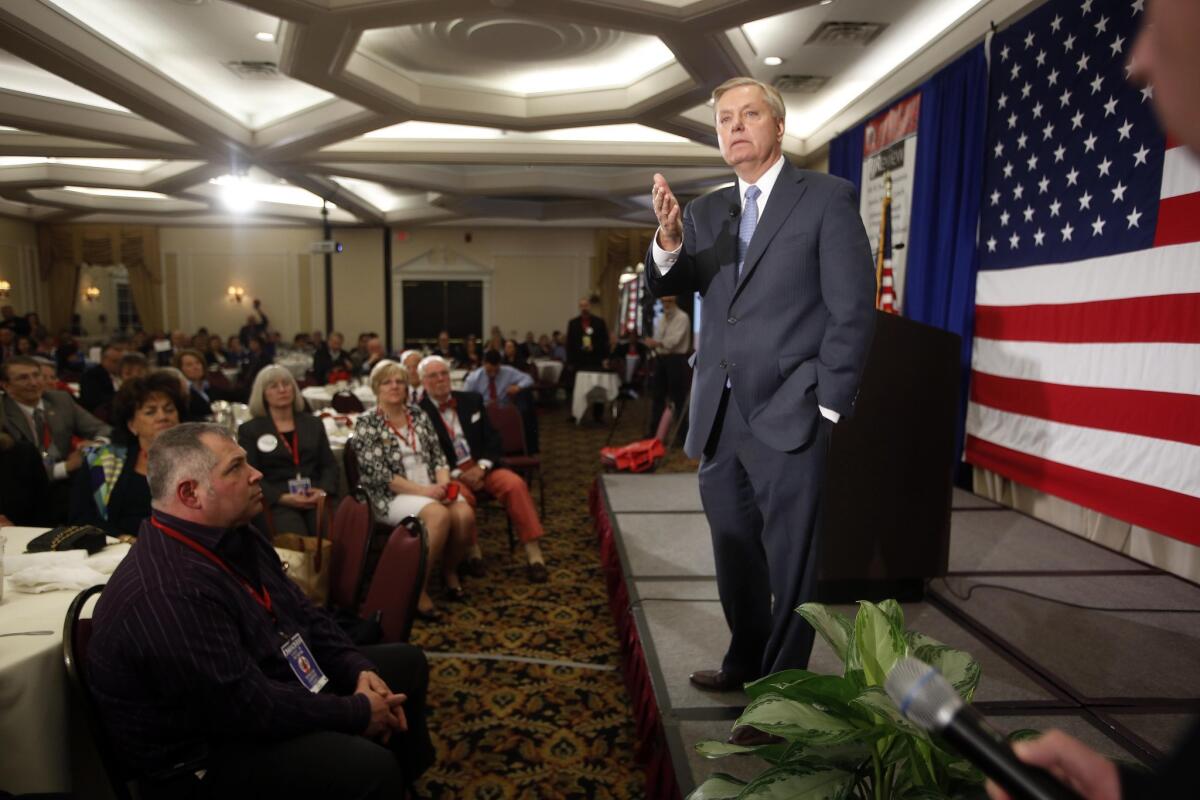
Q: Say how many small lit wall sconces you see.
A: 3